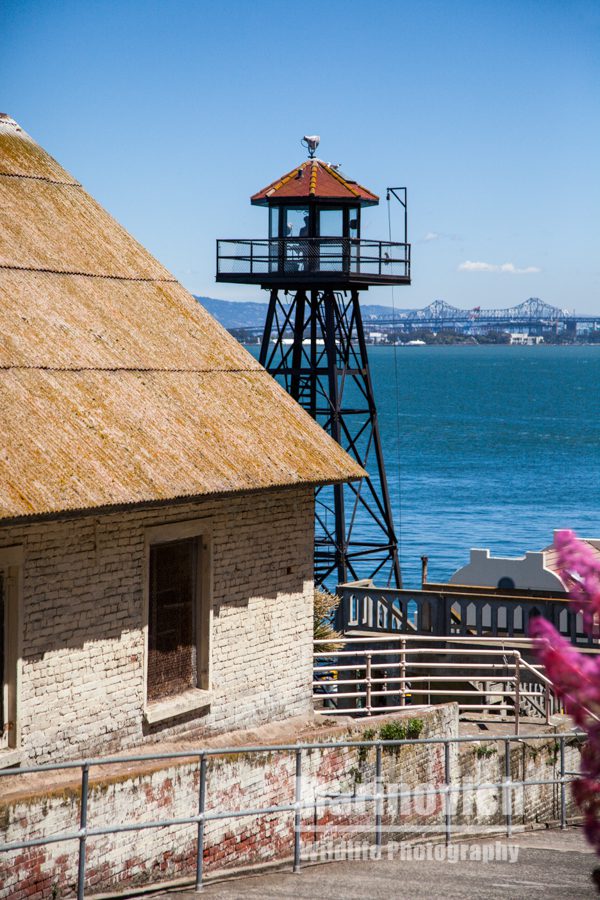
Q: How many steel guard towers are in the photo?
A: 1